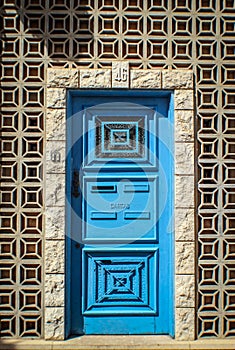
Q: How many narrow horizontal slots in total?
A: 4